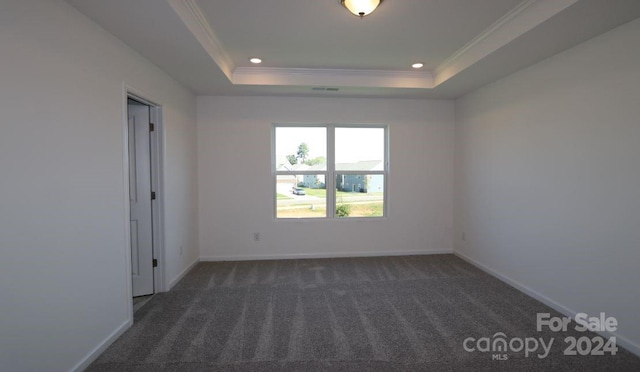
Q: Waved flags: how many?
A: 0